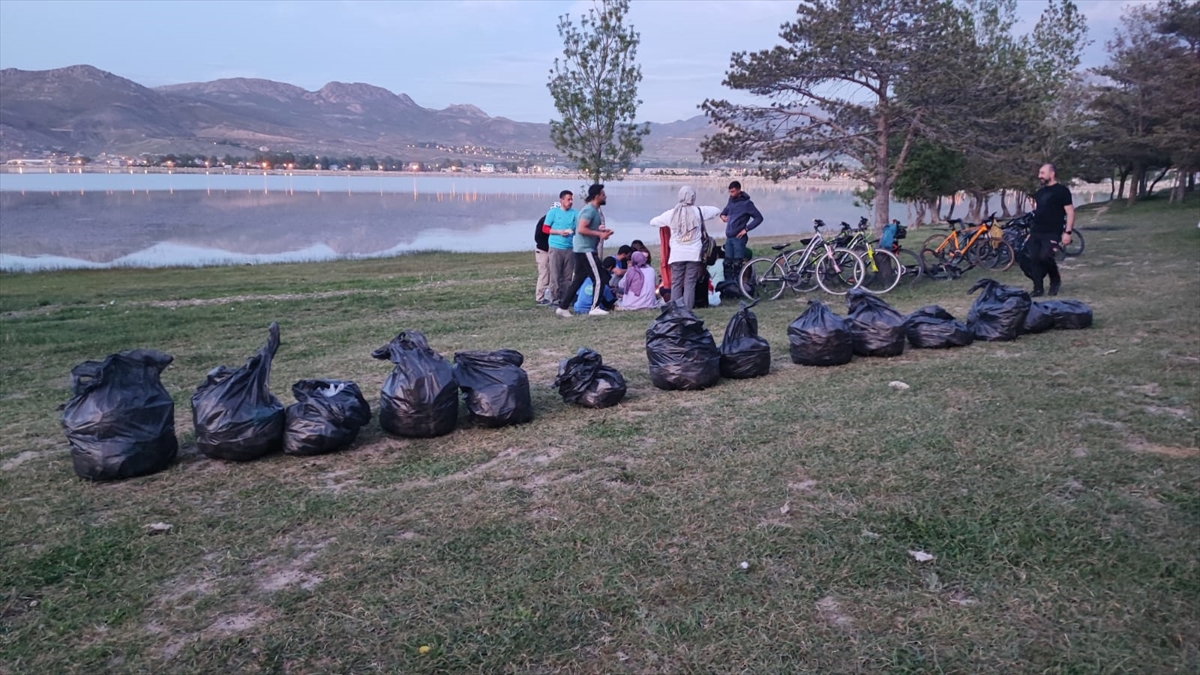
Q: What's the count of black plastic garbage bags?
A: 14